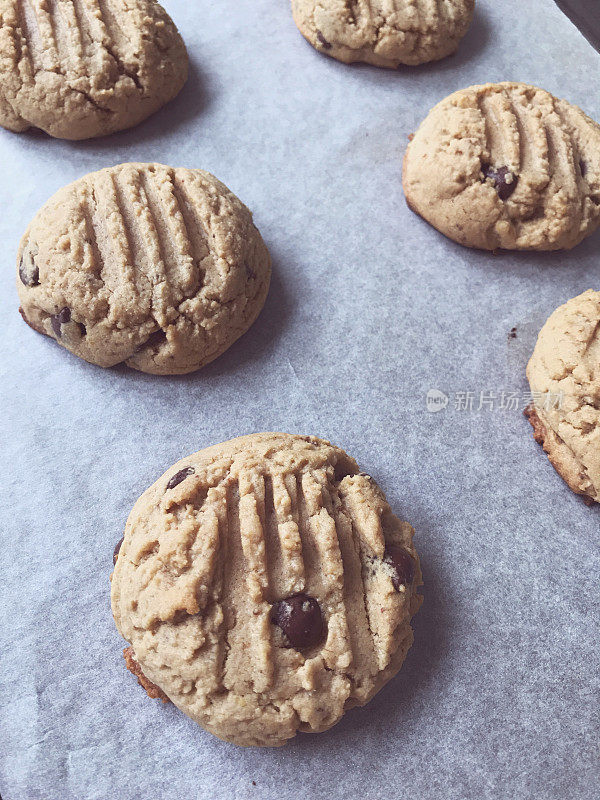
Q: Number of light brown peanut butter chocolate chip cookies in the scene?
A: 6